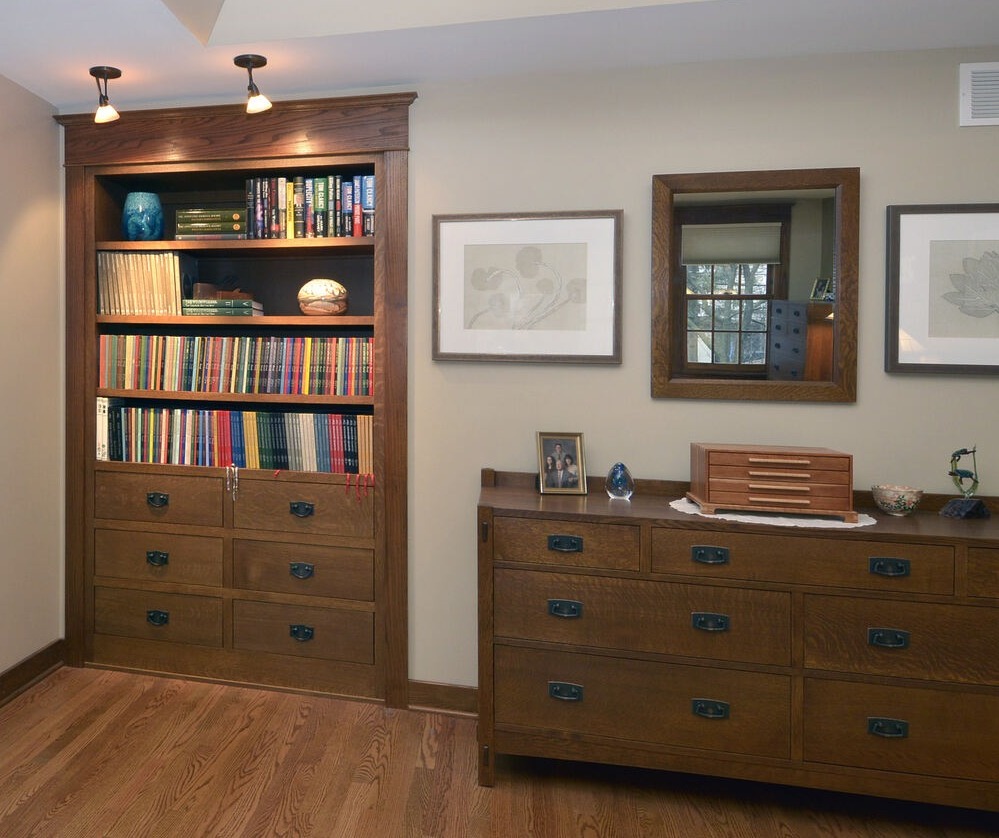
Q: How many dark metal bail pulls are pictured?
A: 15